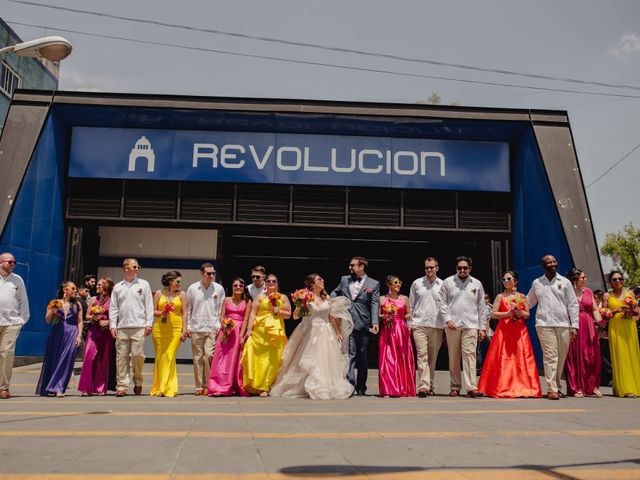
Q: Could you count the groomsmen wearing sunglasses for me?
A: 6